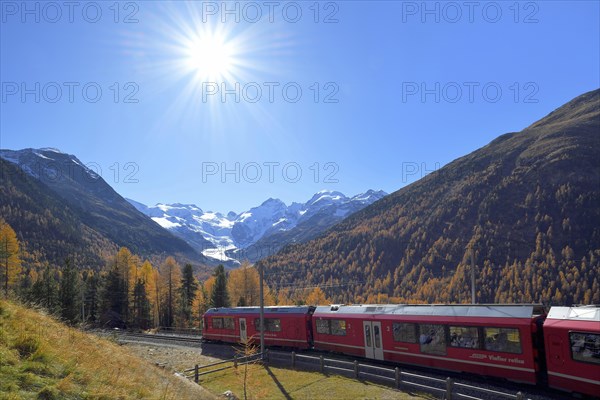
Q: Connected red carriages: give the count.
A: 3